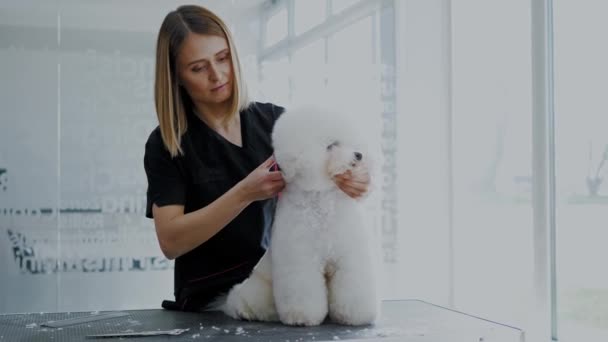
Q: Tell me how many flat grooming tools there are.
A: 2